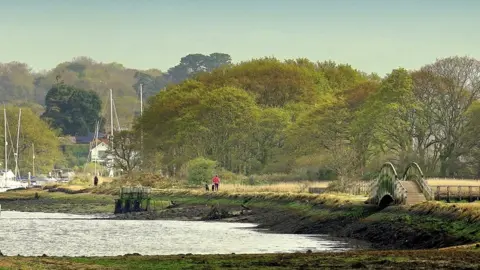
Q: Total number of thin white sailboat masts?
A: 6